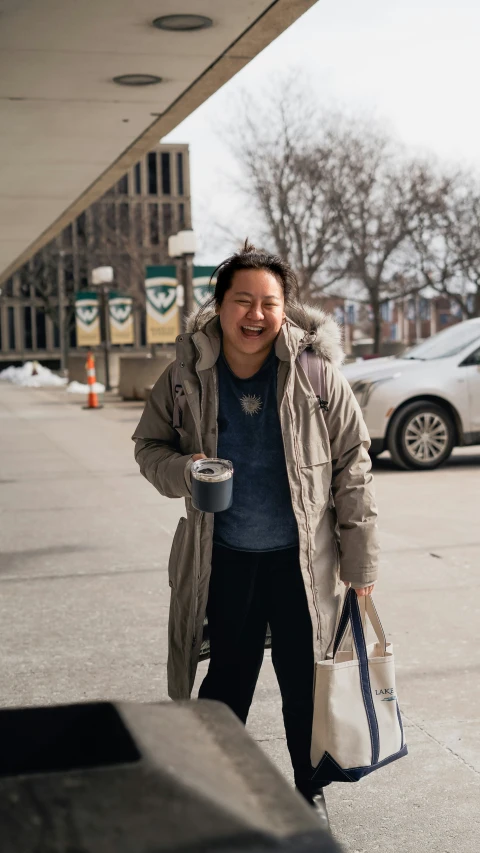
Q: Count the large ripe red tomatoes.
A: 0